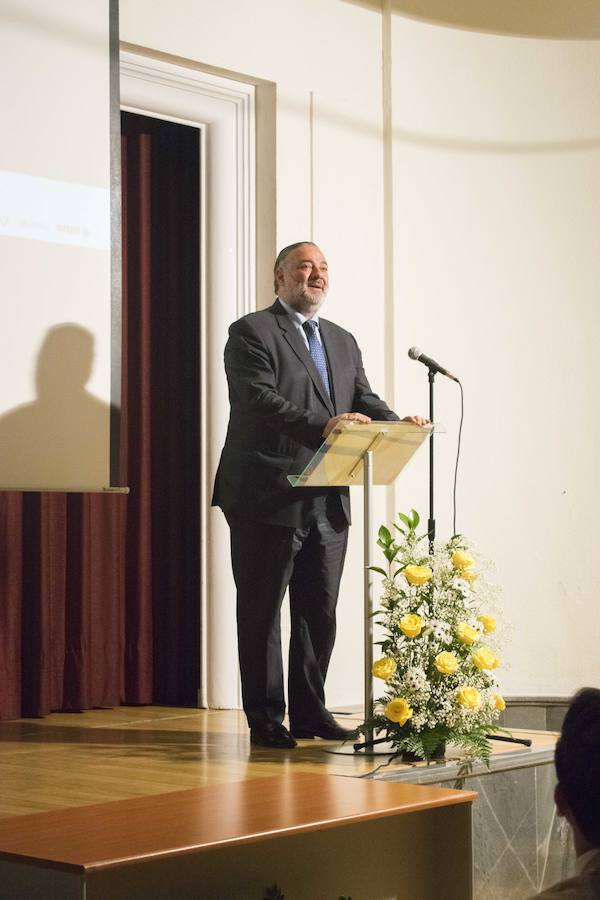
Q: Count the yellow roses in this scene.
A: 12